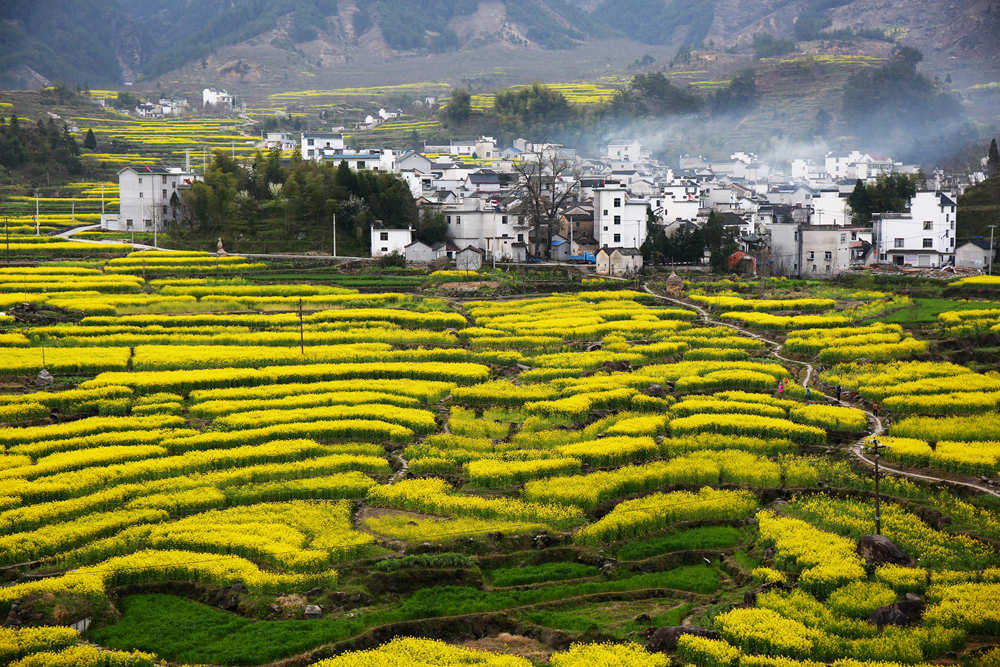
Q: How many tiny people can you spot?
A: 5